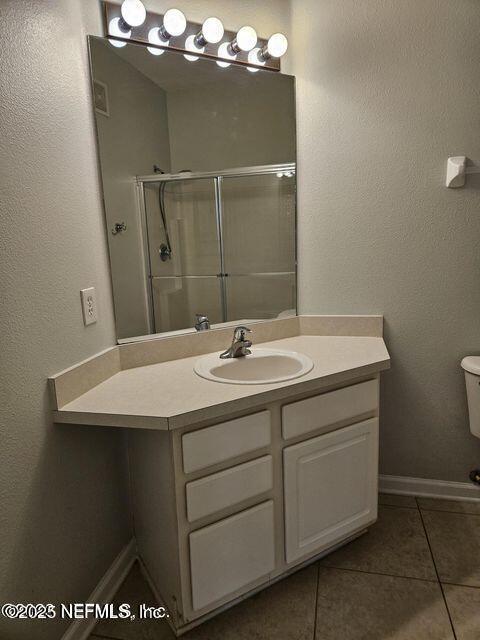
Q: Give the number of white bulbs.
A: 5